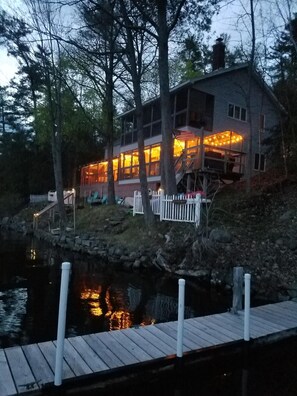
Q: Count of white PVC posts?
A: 3